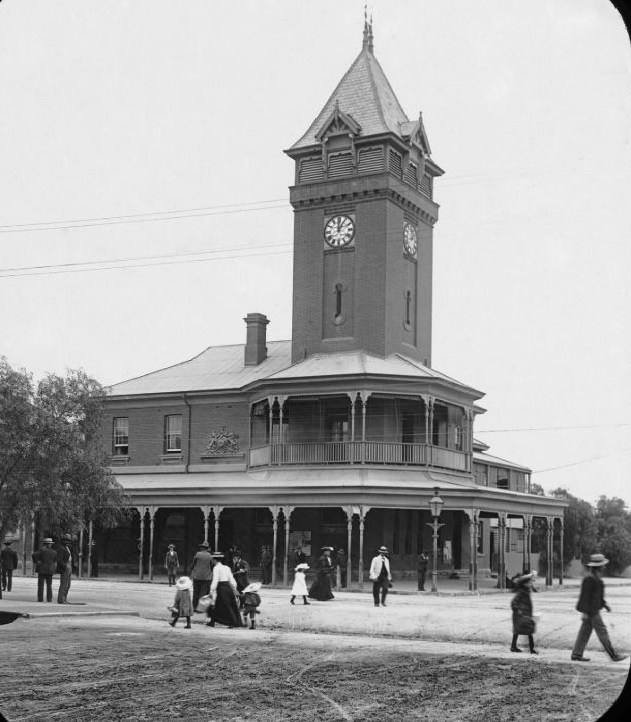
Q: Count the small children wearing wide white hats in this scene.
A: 3